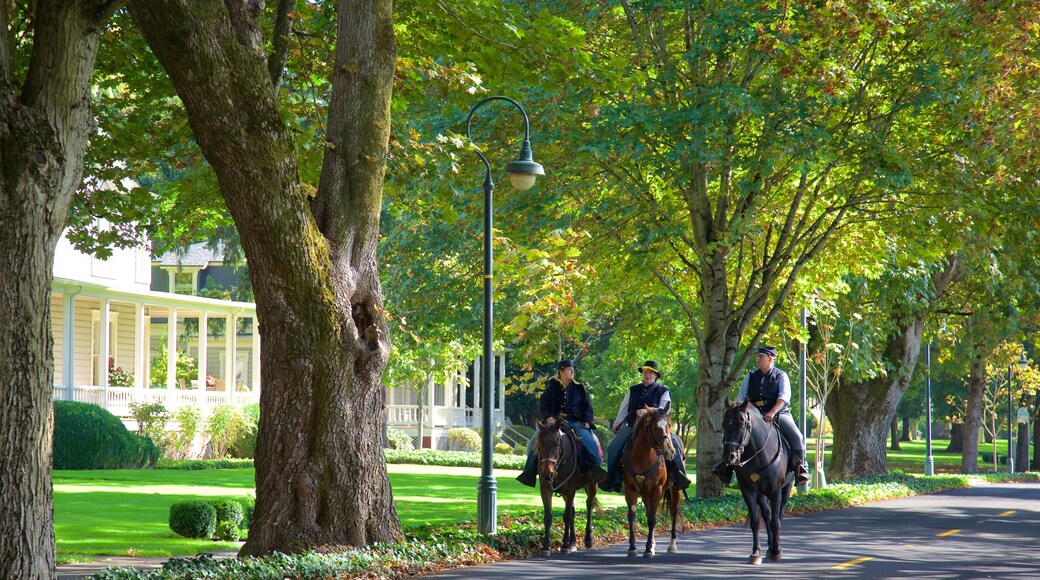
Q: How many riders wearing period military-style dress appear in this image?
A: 3